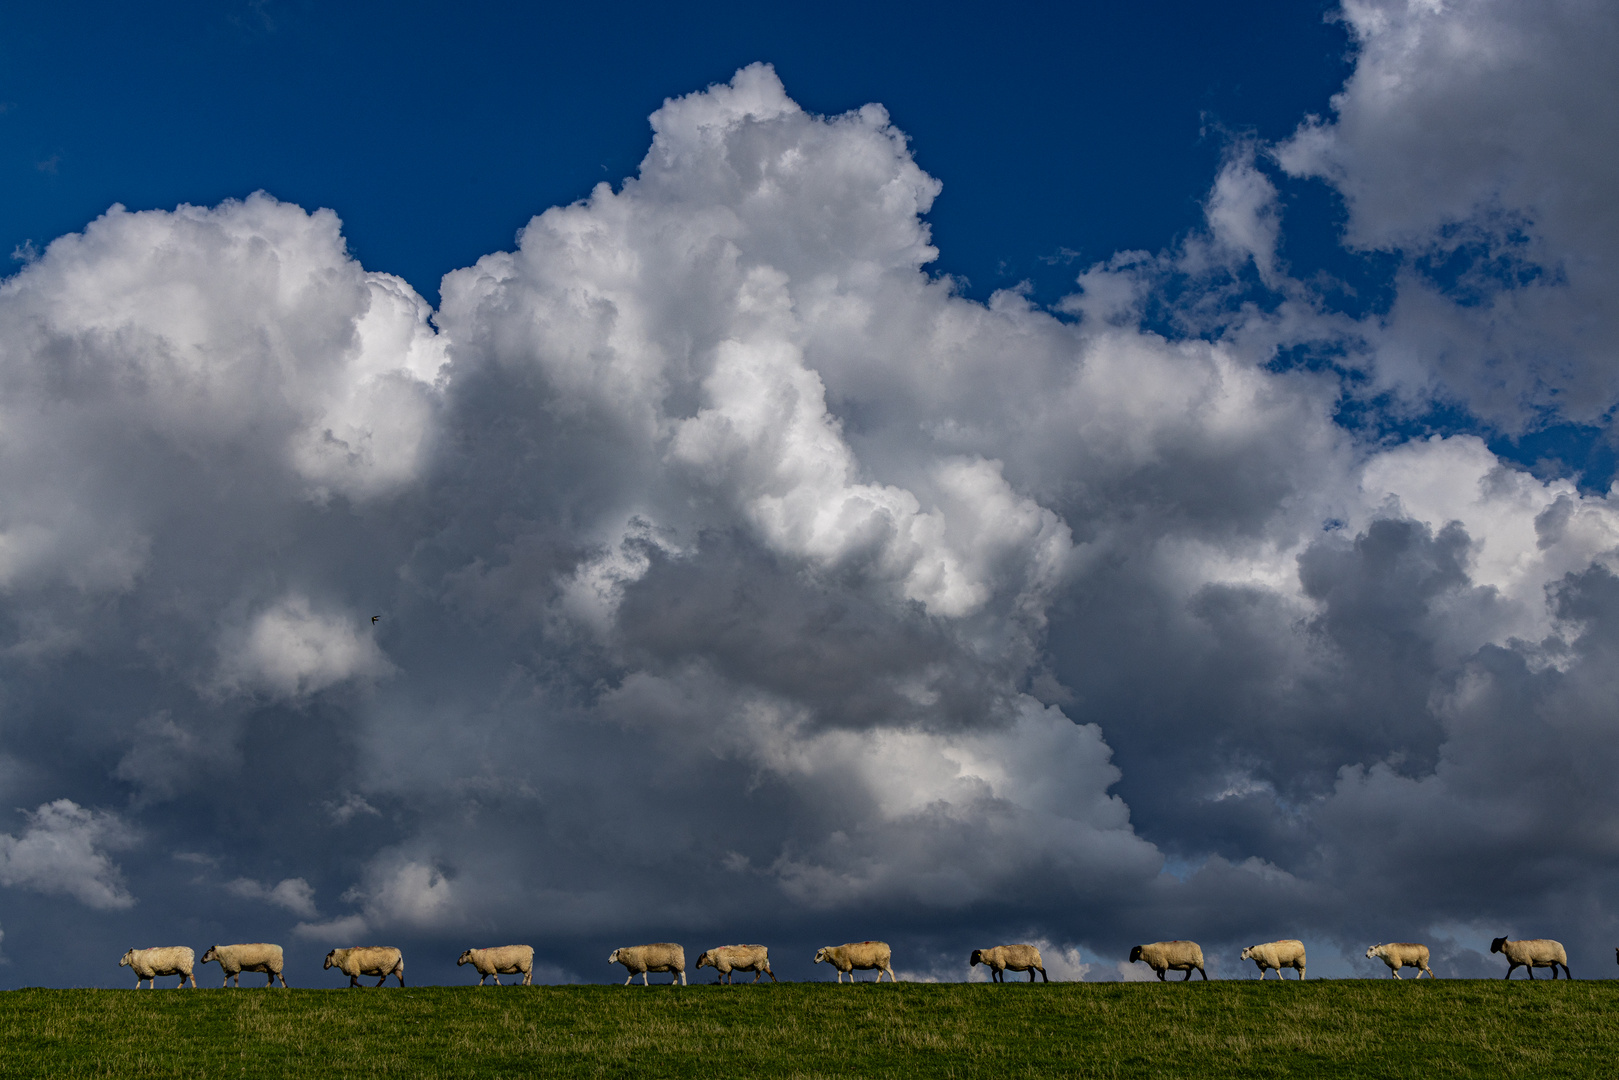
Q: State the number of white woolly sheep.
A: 12